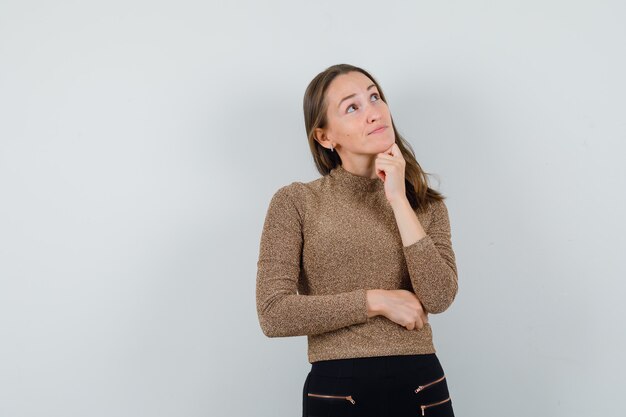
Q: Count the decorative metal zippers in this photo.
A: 3